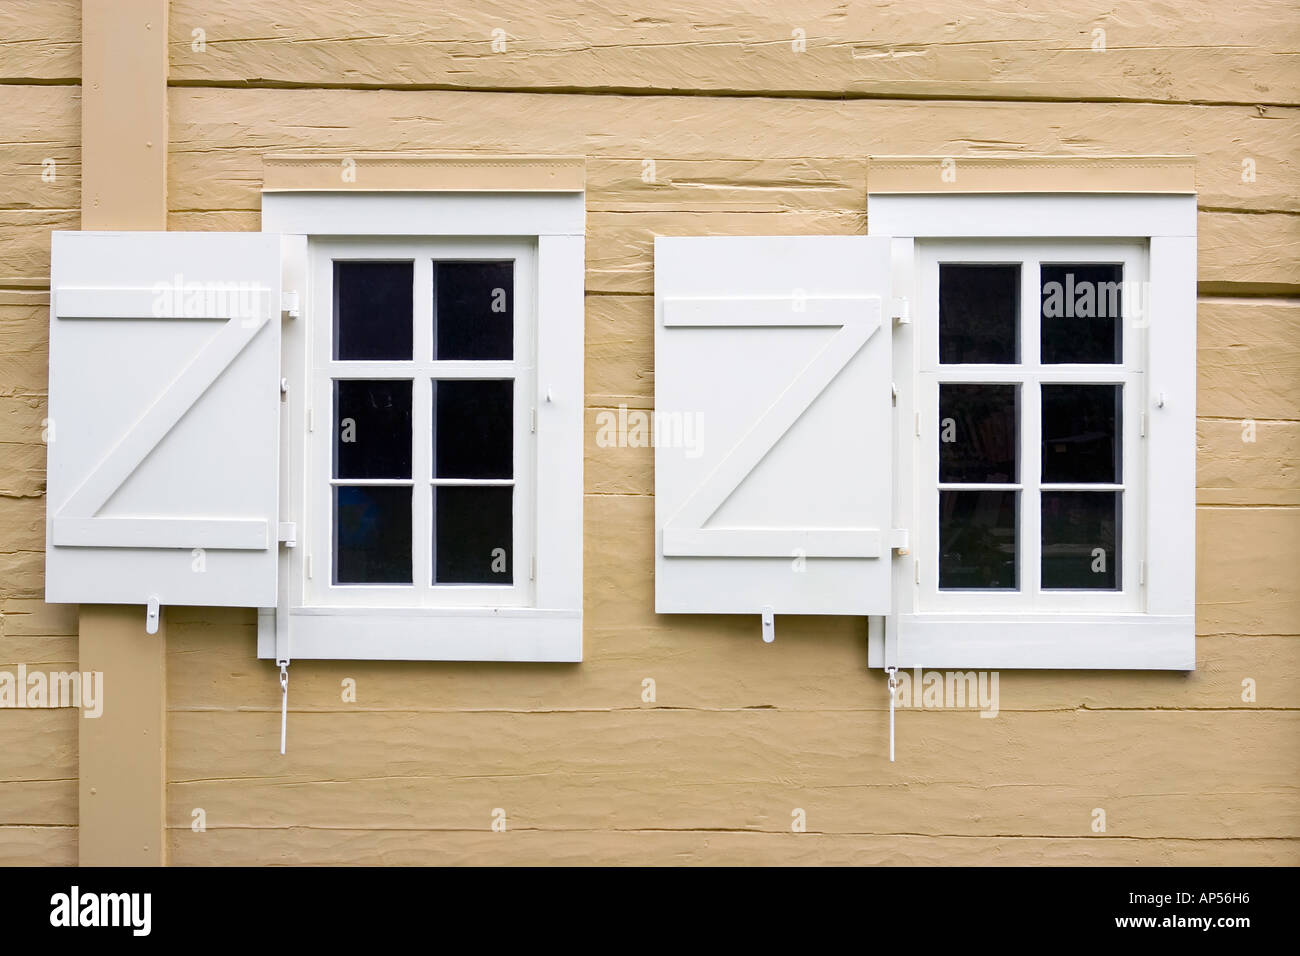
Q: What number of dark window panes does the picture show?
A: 12